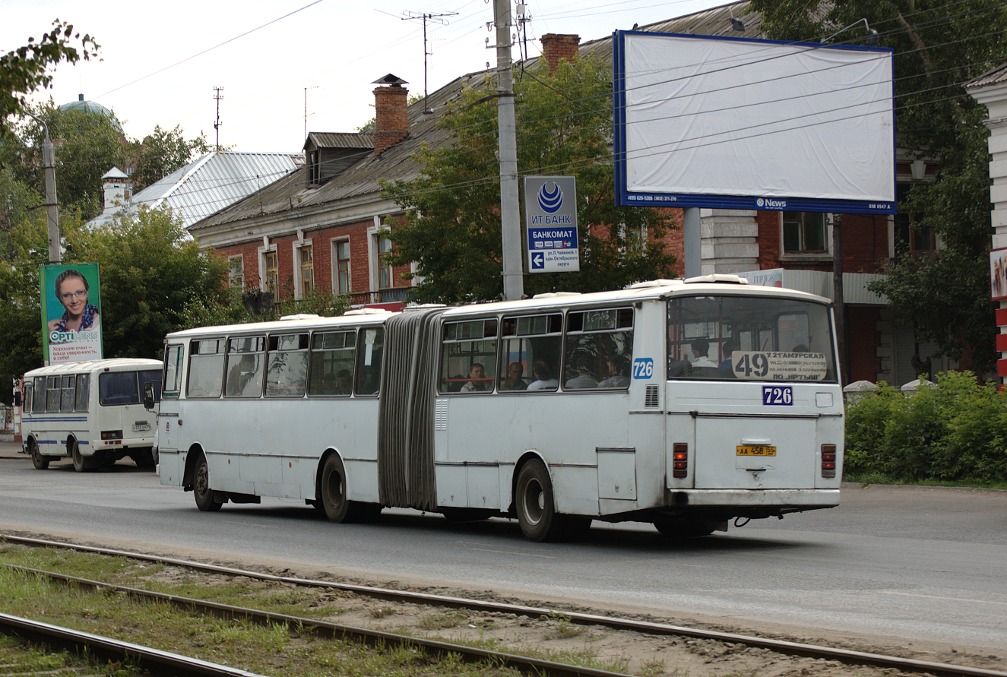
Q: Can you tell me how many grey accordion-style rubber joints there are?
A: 1